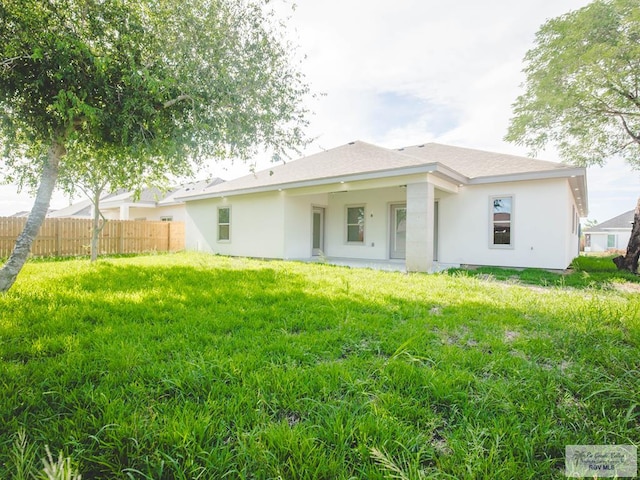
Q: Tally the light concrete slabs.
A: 1